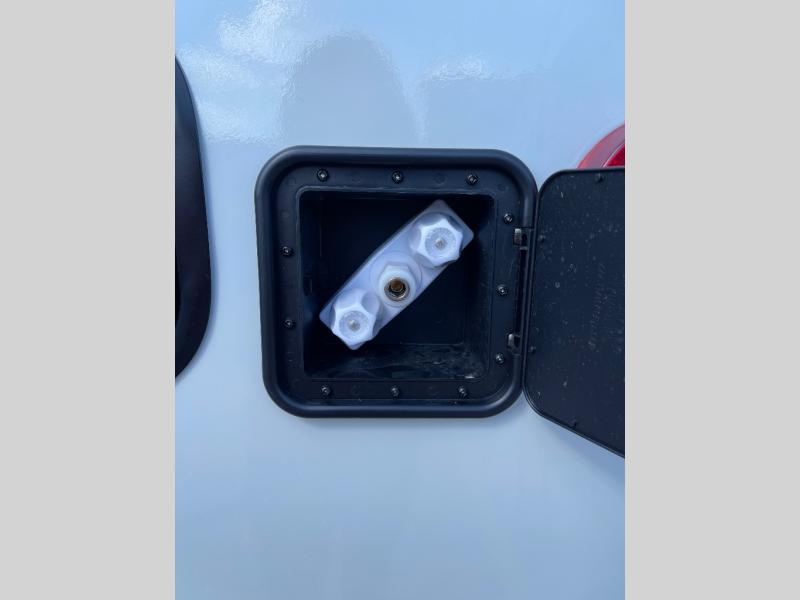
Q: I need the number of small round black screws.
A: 11